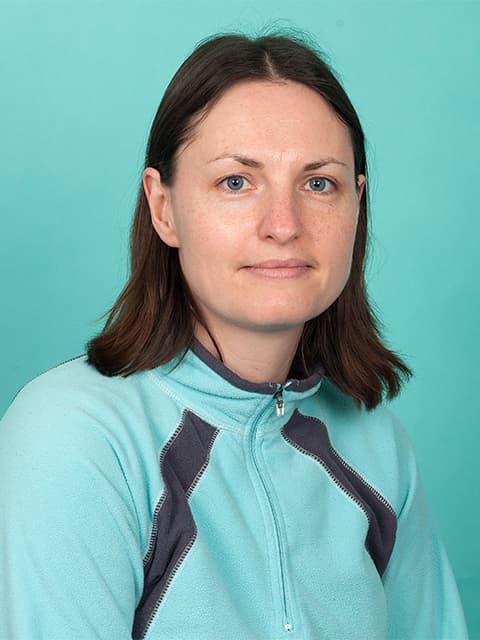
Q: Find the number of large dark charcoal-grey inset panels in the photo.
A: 2